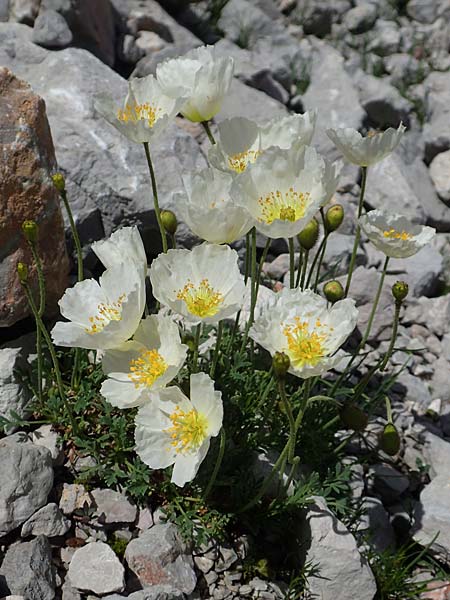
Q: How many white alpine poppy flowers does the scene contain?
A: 12